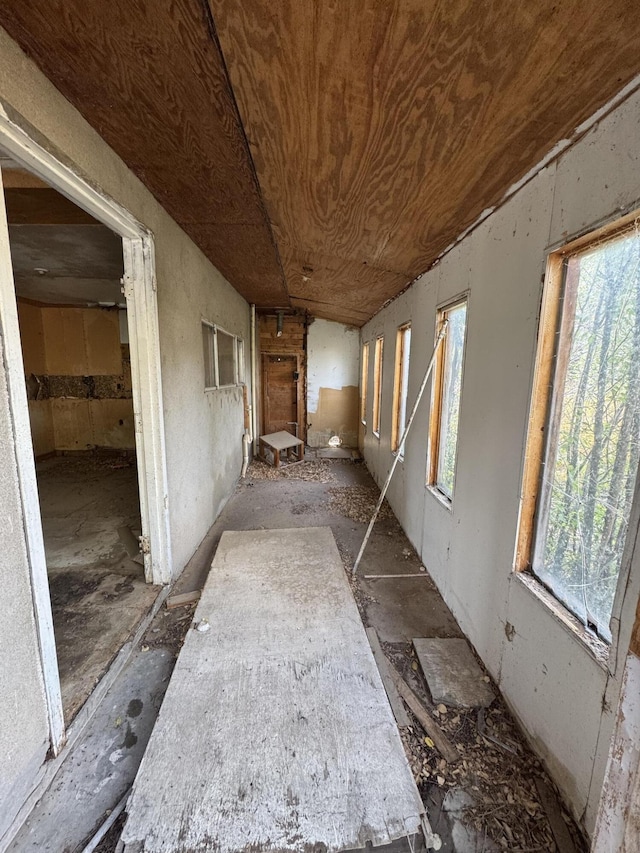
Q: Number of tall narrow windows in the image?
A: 5